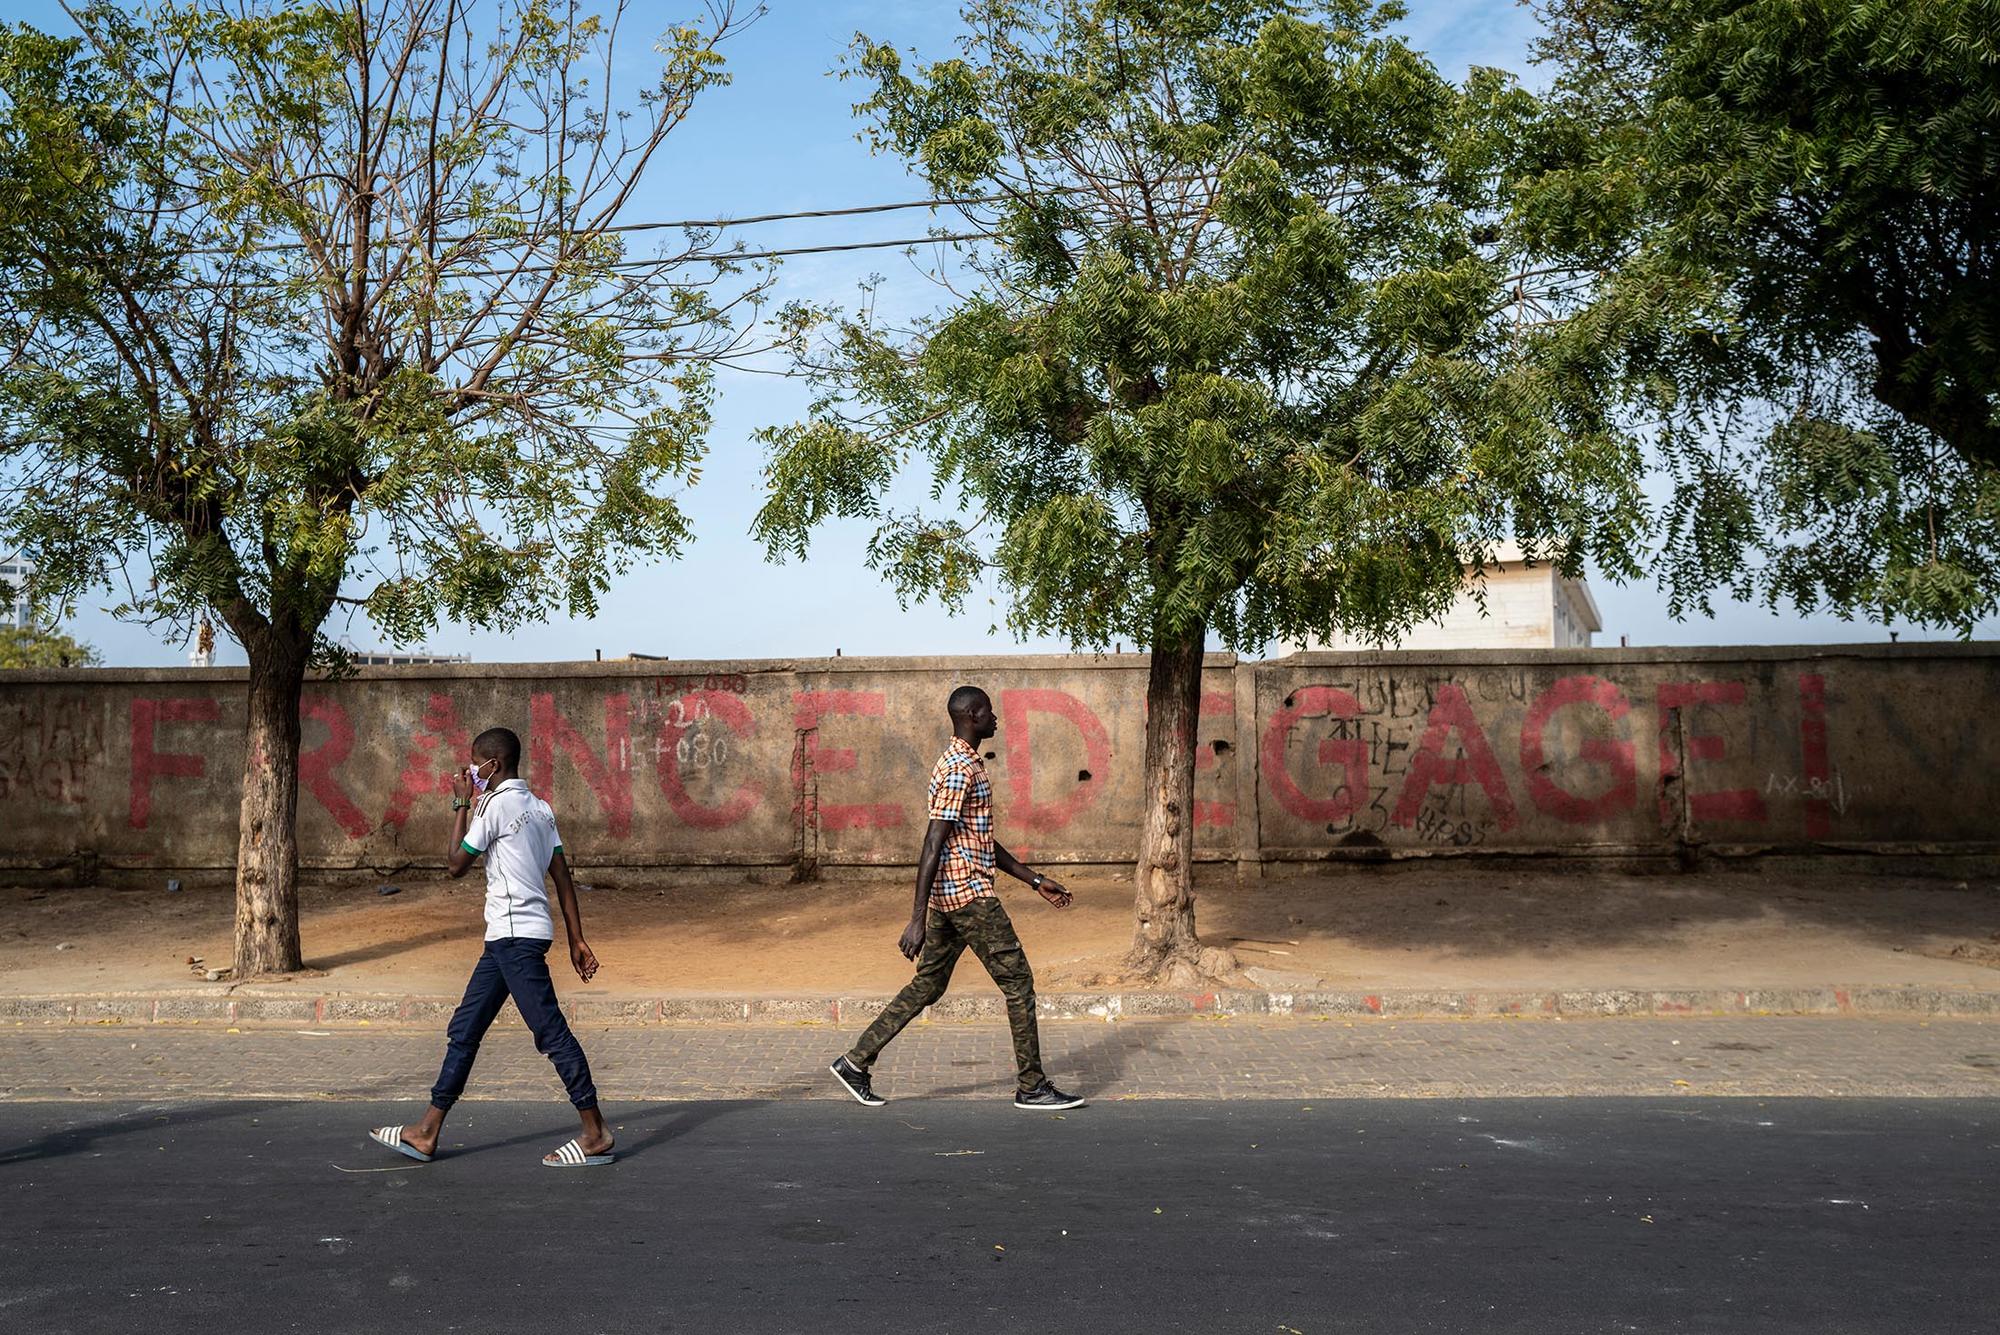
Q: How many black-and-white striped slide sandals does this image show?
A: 2